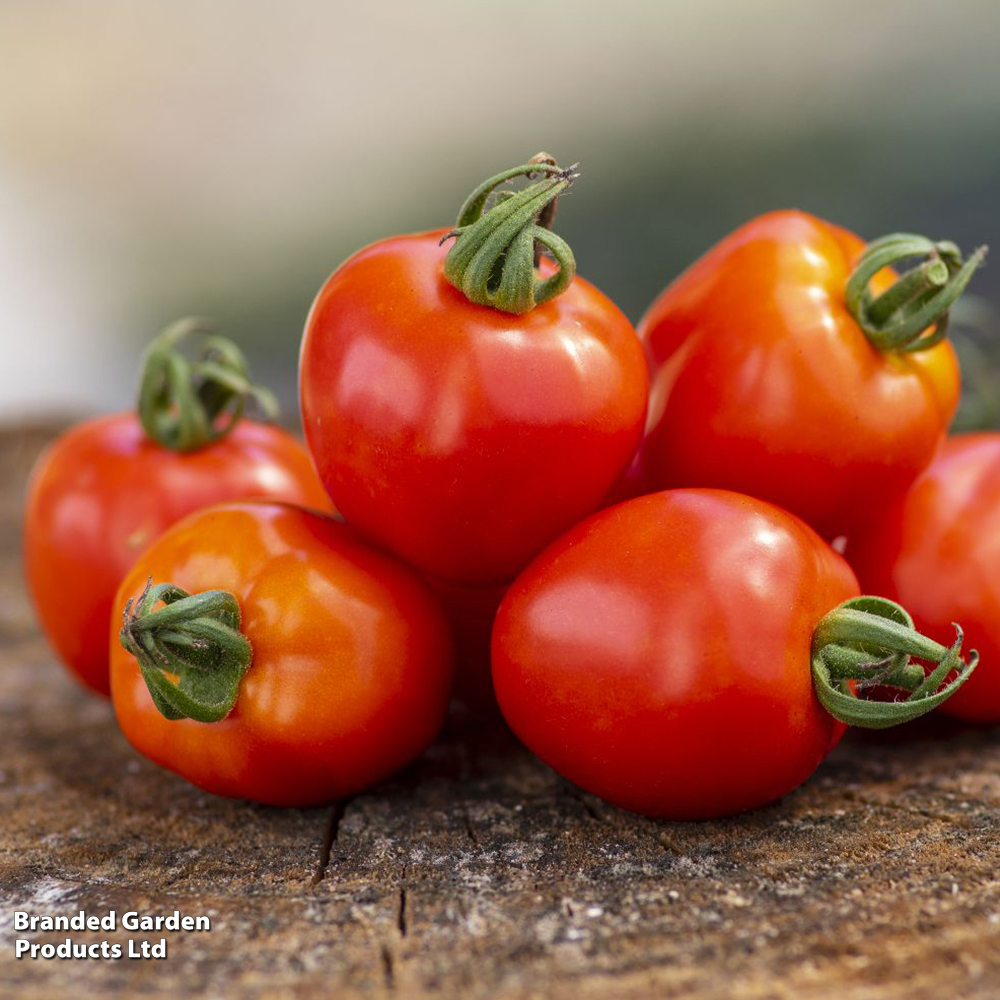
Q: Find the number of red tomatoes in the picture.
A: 6